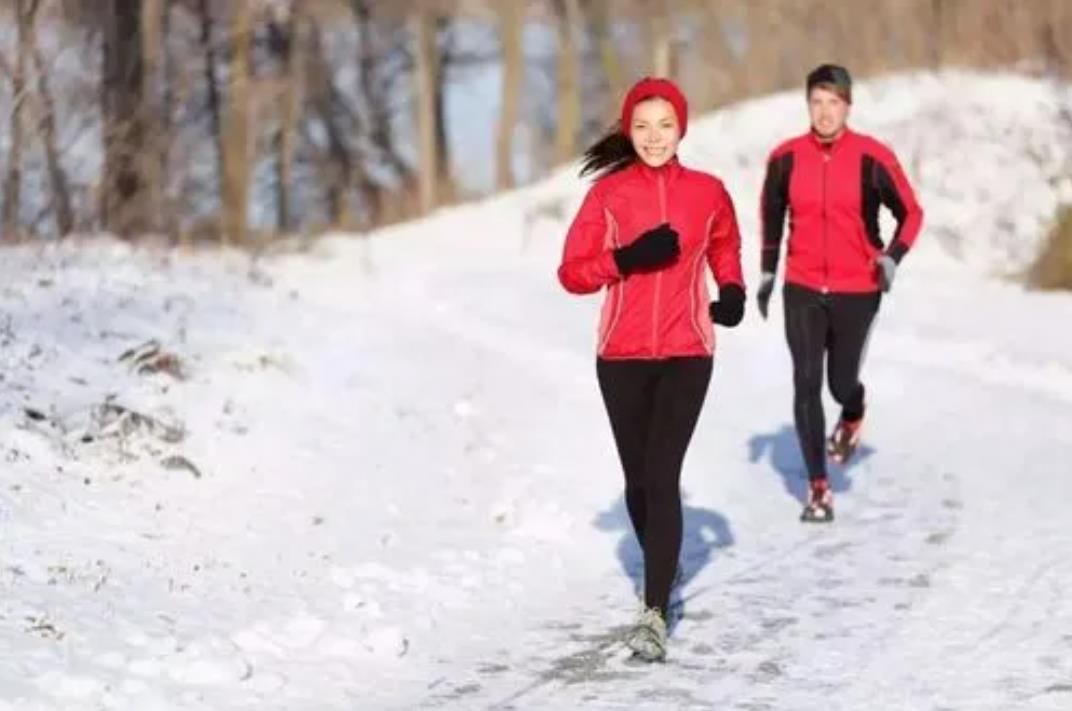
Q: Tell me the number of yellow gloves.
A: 0